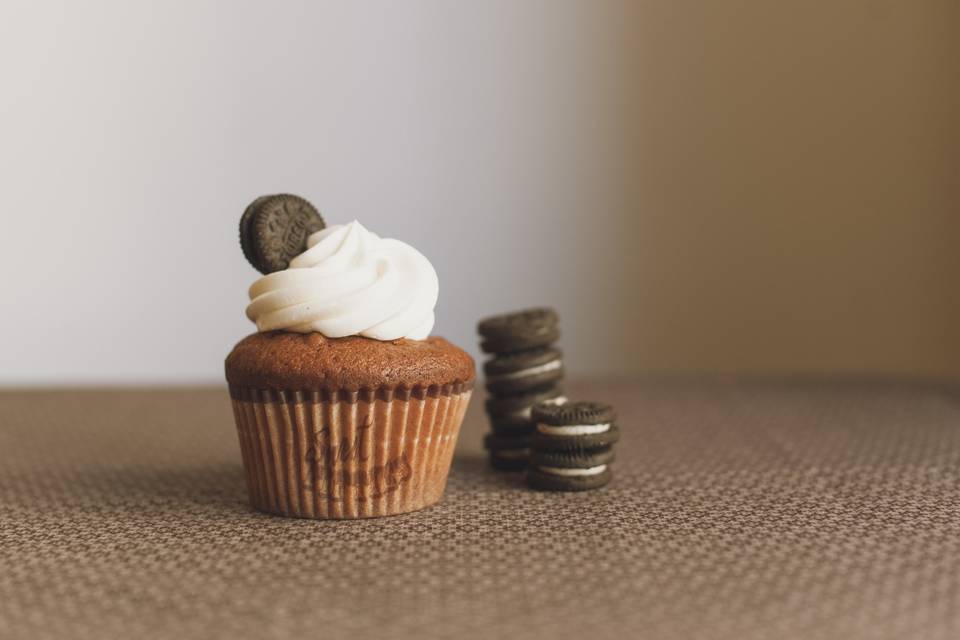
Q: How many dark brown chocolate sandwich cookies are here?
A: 7